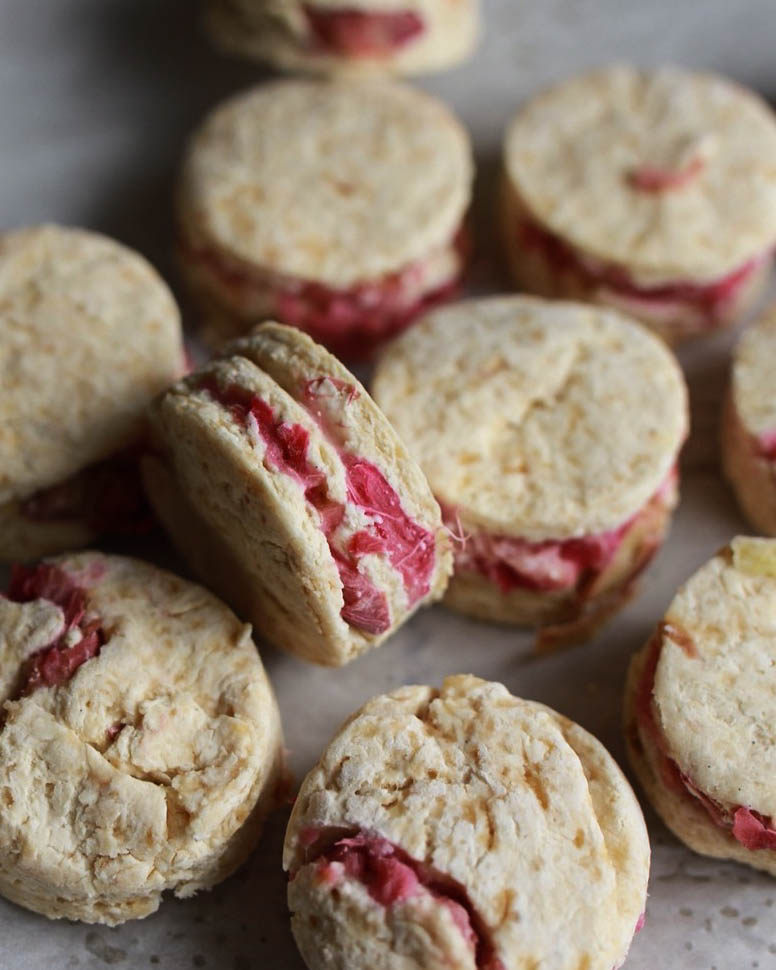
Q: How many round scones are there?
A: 10